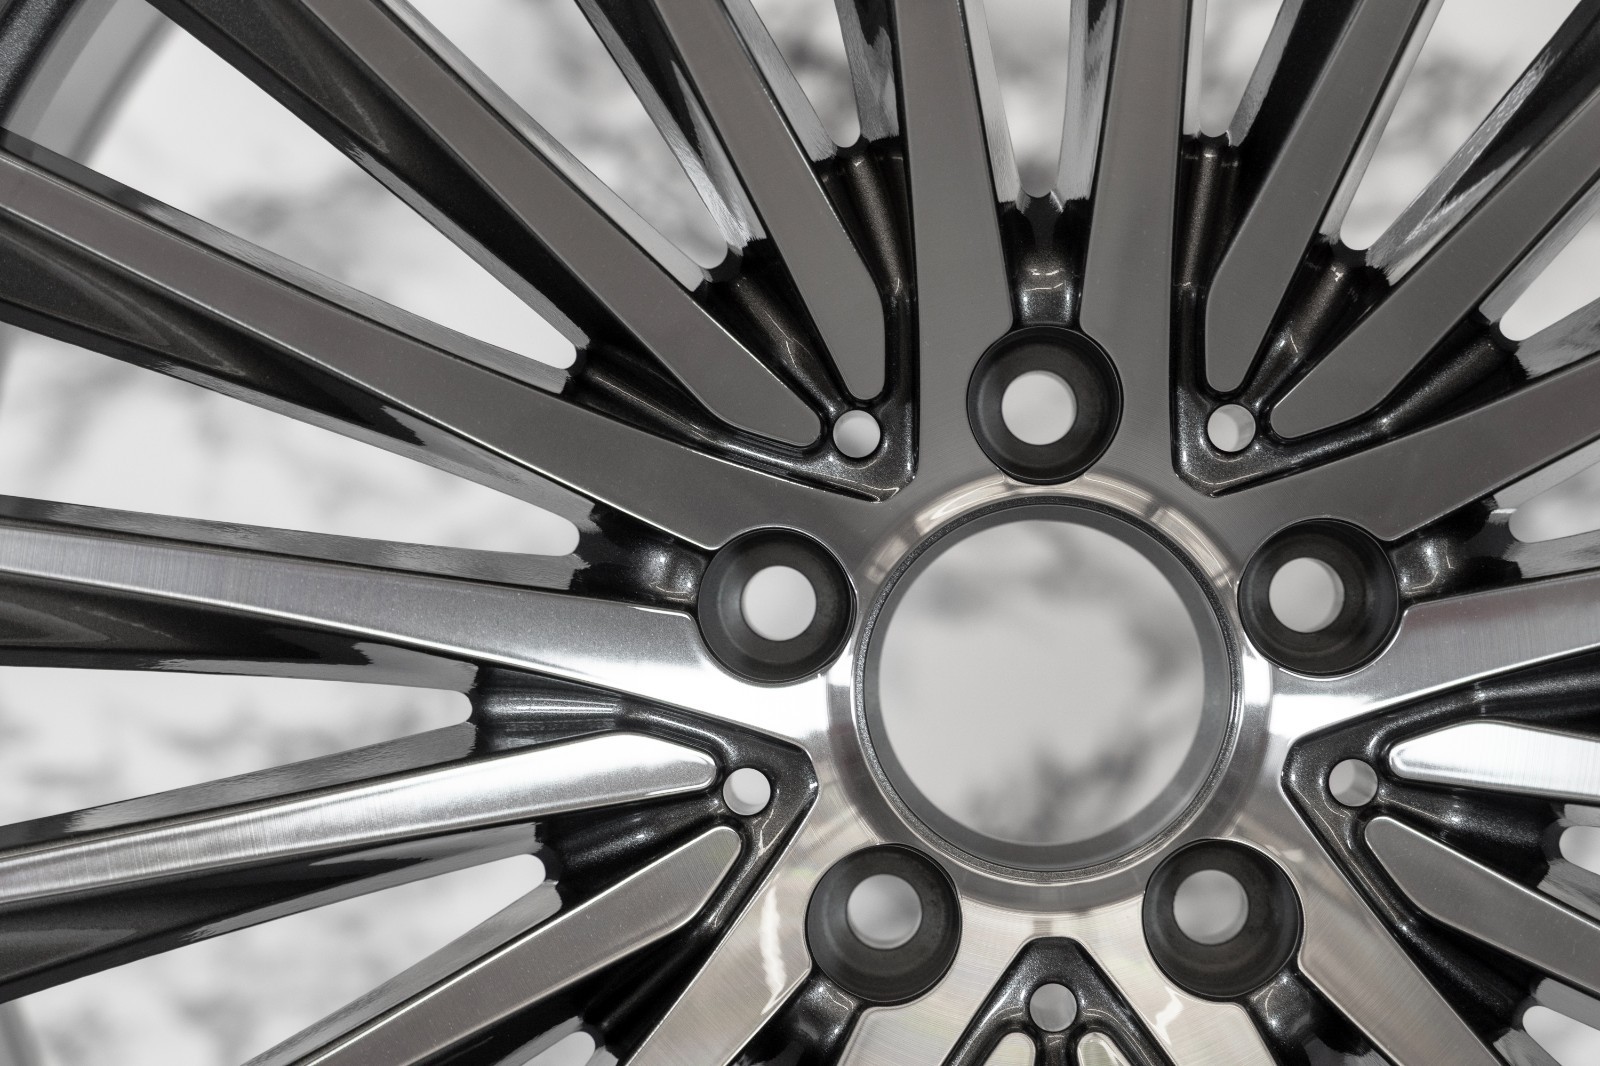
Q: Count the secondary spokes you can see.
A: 10